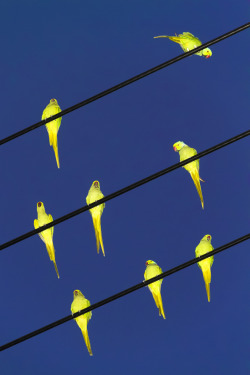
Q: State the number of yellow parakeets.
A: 8